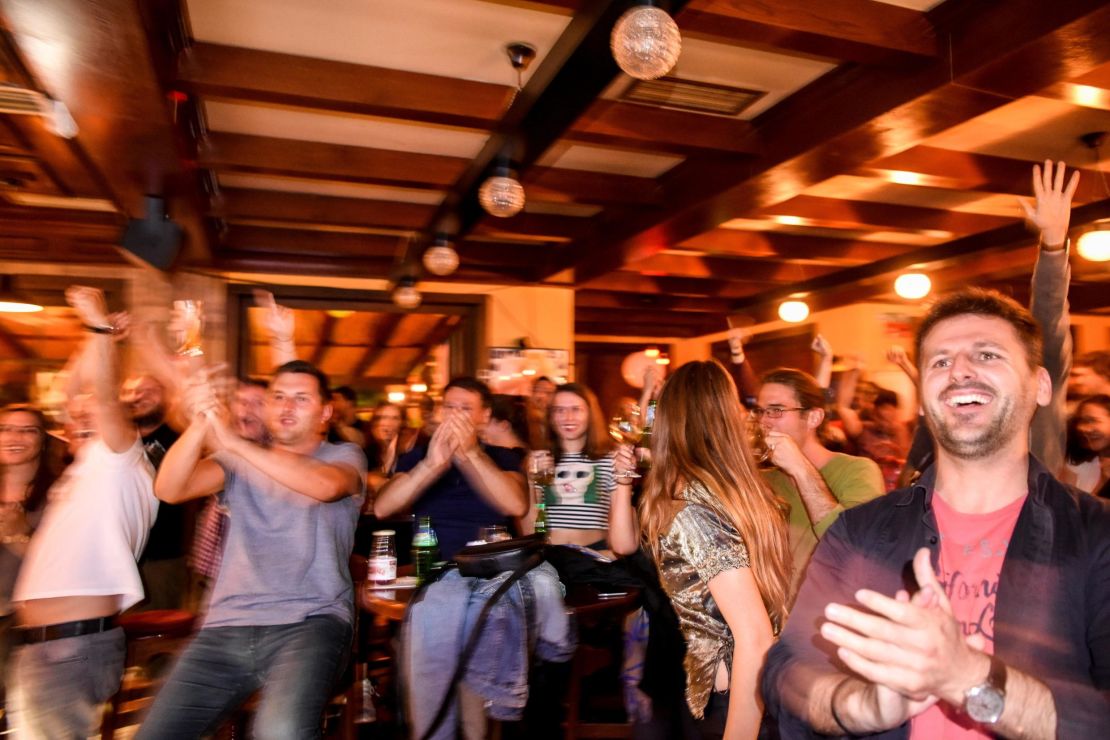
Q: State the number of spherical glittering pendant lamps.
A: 4